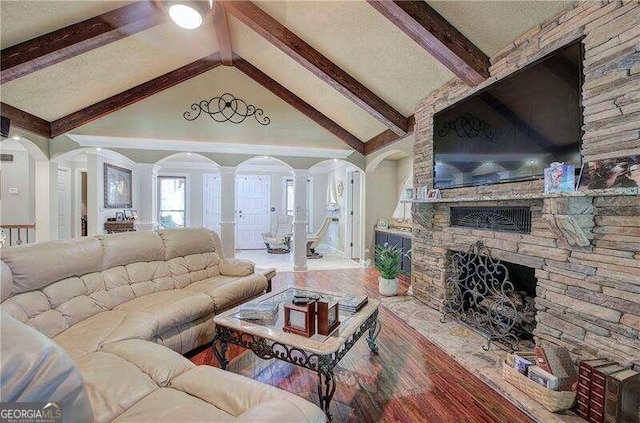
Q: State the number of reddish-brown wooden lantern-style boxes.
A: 2